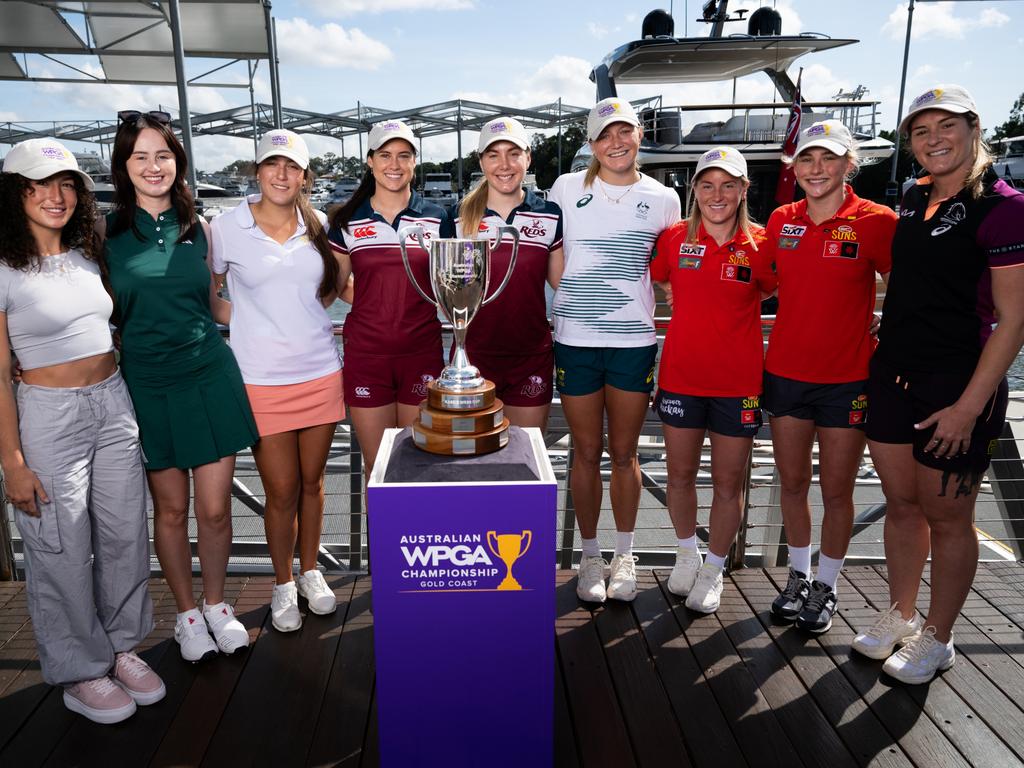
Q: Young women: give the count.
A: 9